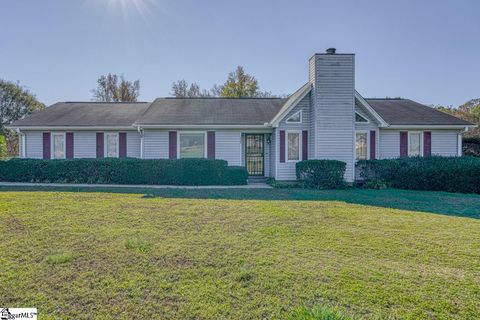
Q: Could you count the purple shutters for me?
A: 11